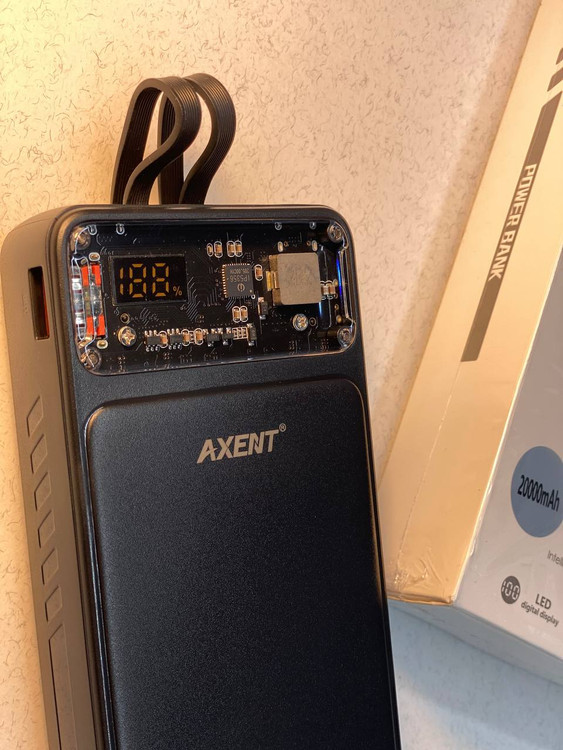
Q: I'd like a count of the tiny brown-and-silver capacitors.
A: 12